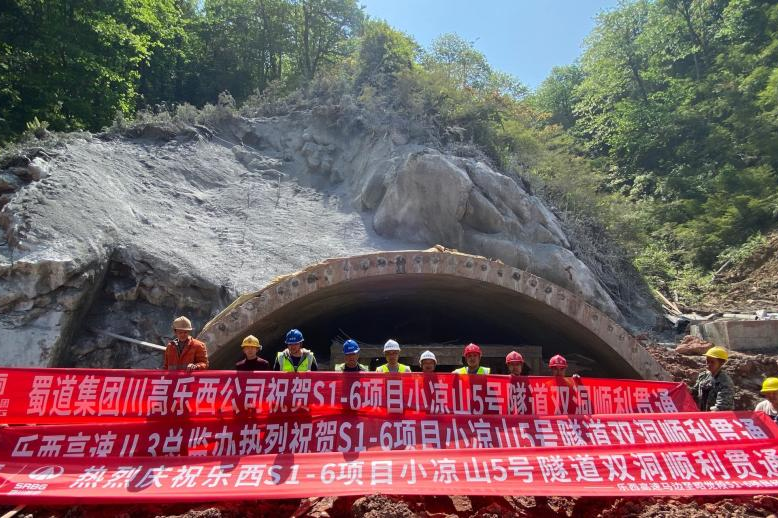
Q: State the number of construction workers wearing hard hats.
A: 11